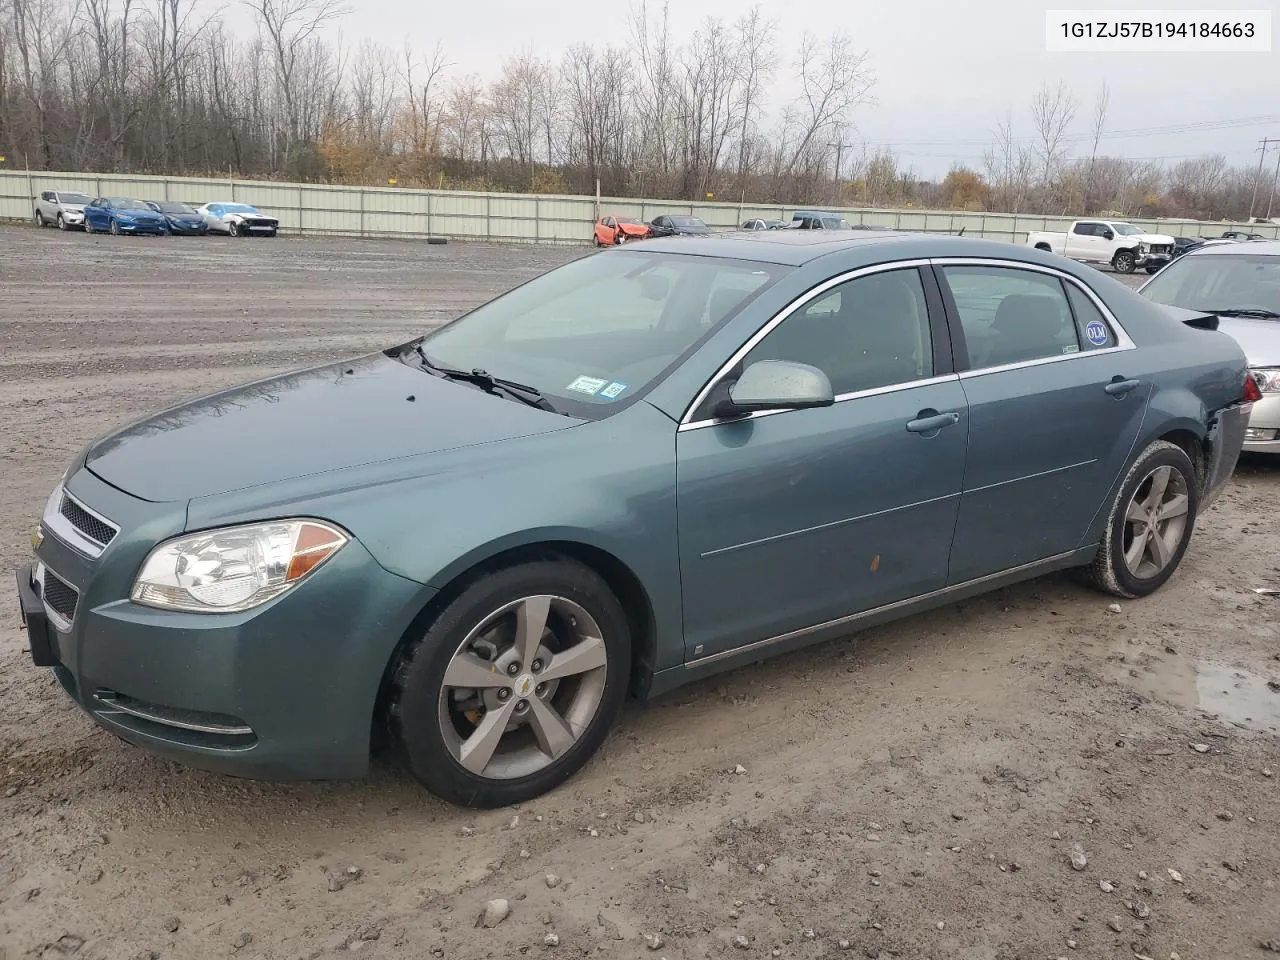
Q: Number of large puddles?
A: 1